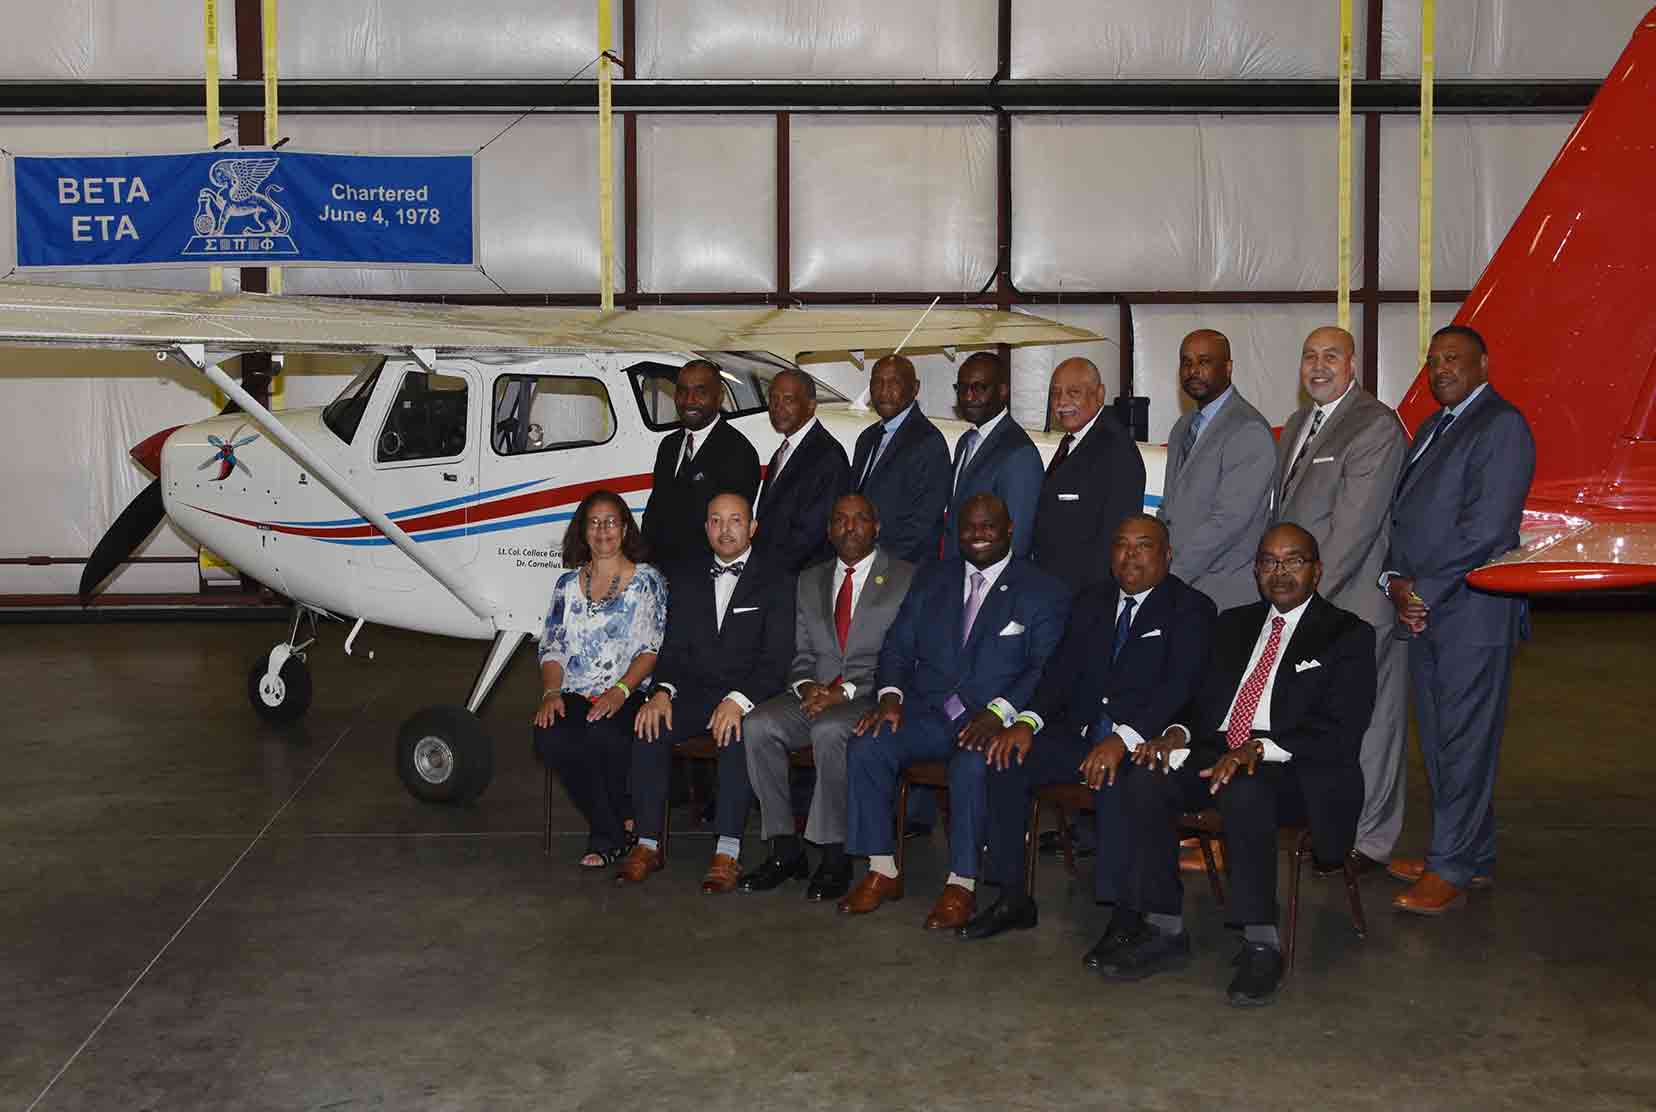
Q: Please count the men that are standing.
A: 8